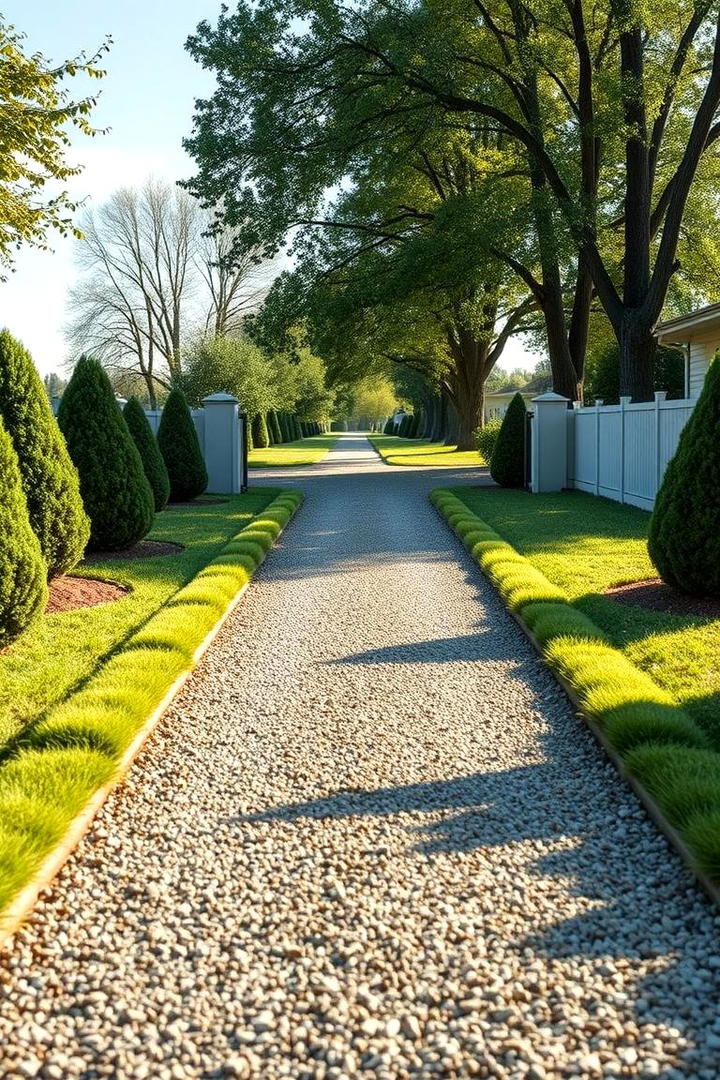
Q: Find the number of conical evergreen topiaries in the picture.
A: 7